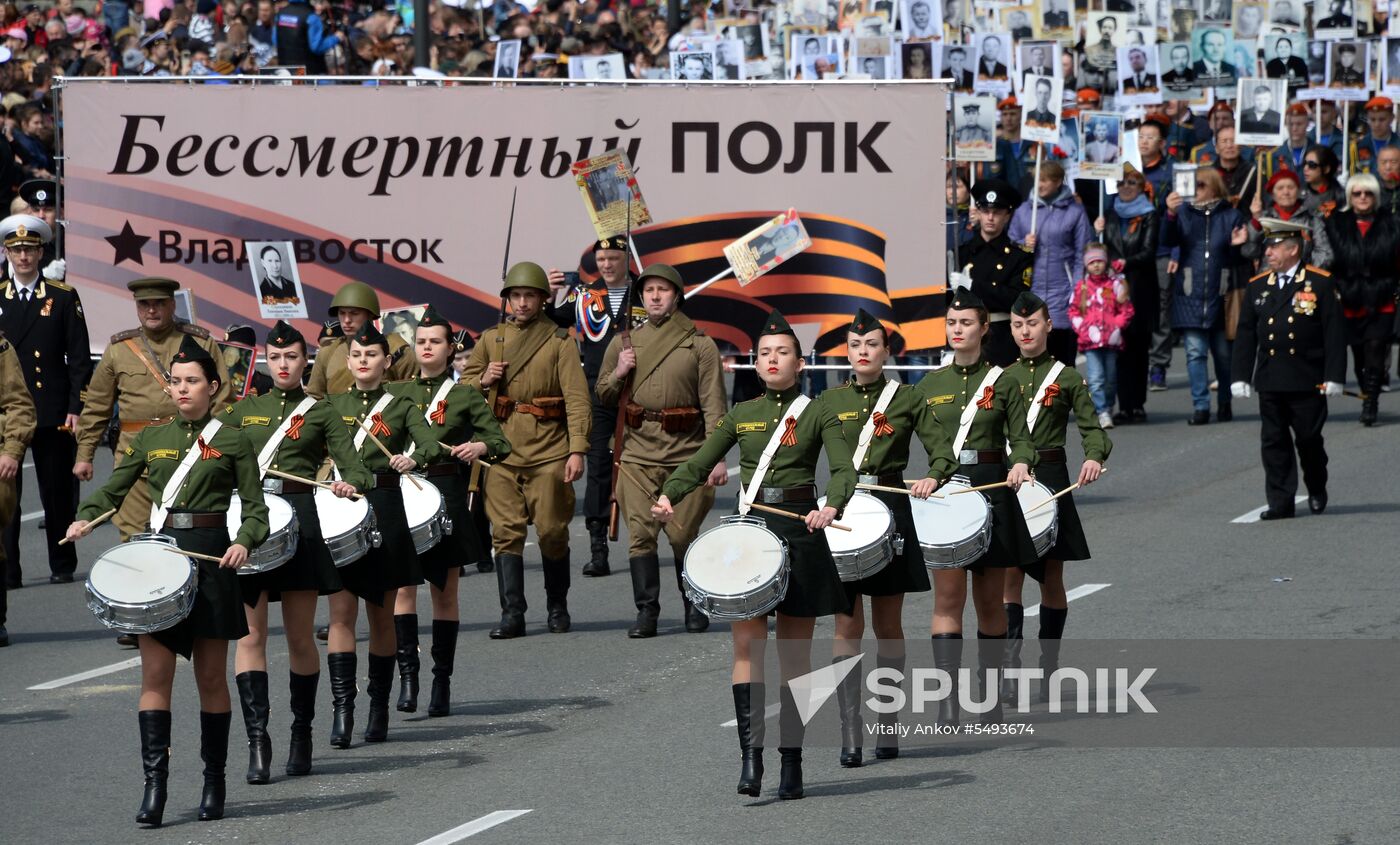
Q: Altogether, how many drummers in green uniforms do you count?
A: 8